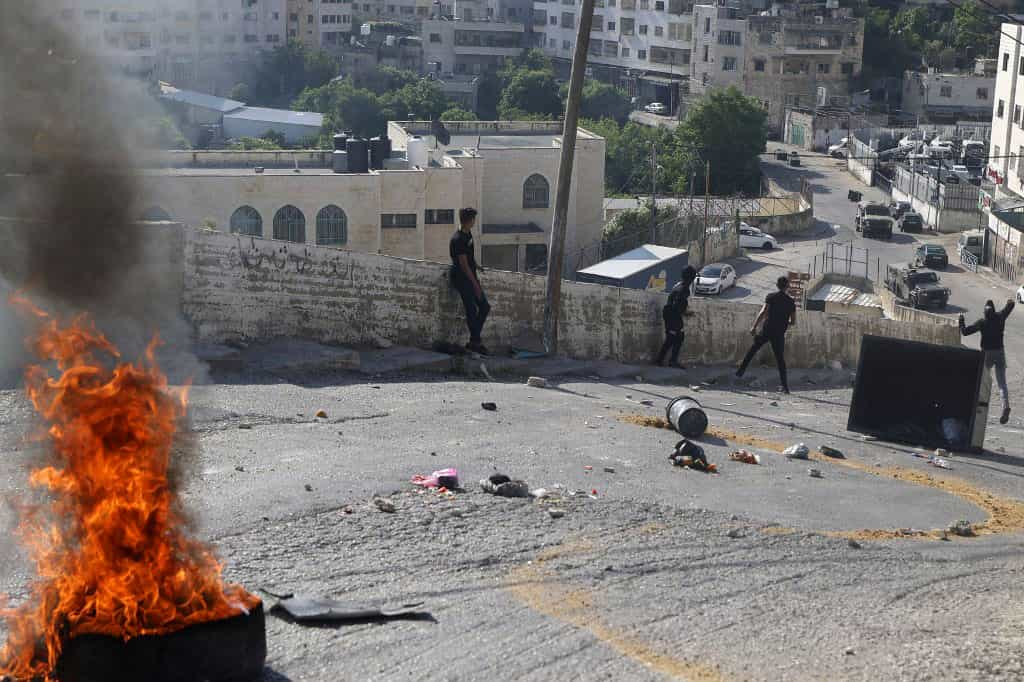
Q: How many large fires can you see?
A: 1